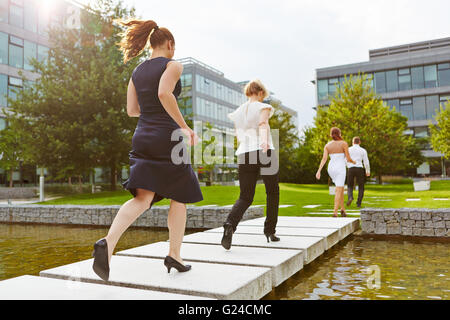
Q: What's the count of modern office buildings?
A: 3